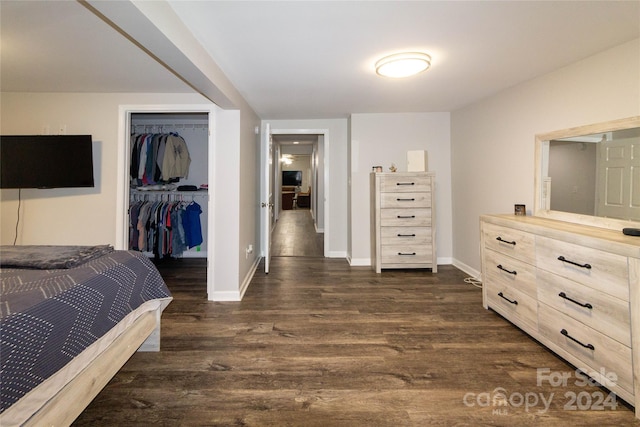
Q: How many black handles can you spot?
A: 11